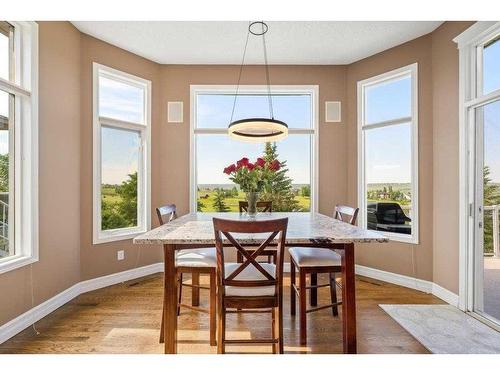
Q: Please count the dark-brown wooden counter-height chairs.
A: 4